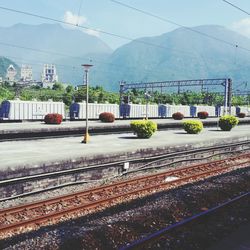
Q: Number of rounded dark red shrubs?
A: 5